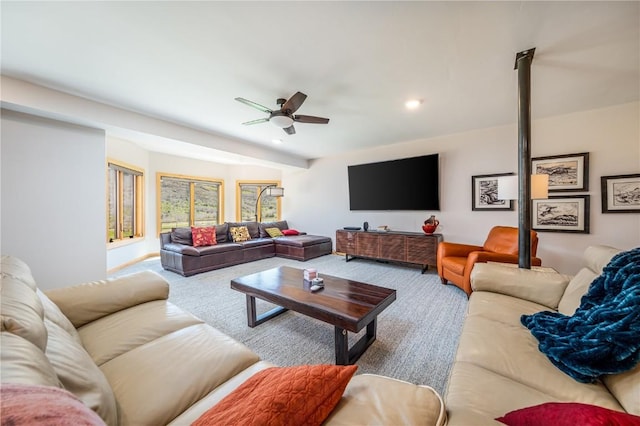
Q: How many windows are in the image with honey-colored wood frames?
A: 3